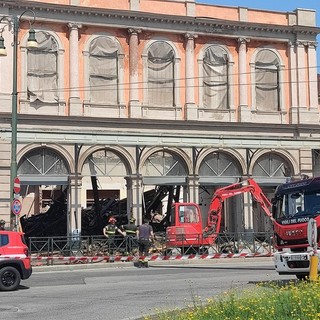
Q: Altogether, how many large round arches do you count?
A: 5